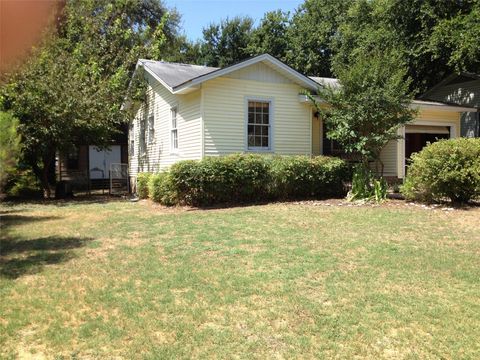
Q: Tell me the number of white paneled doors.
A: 2